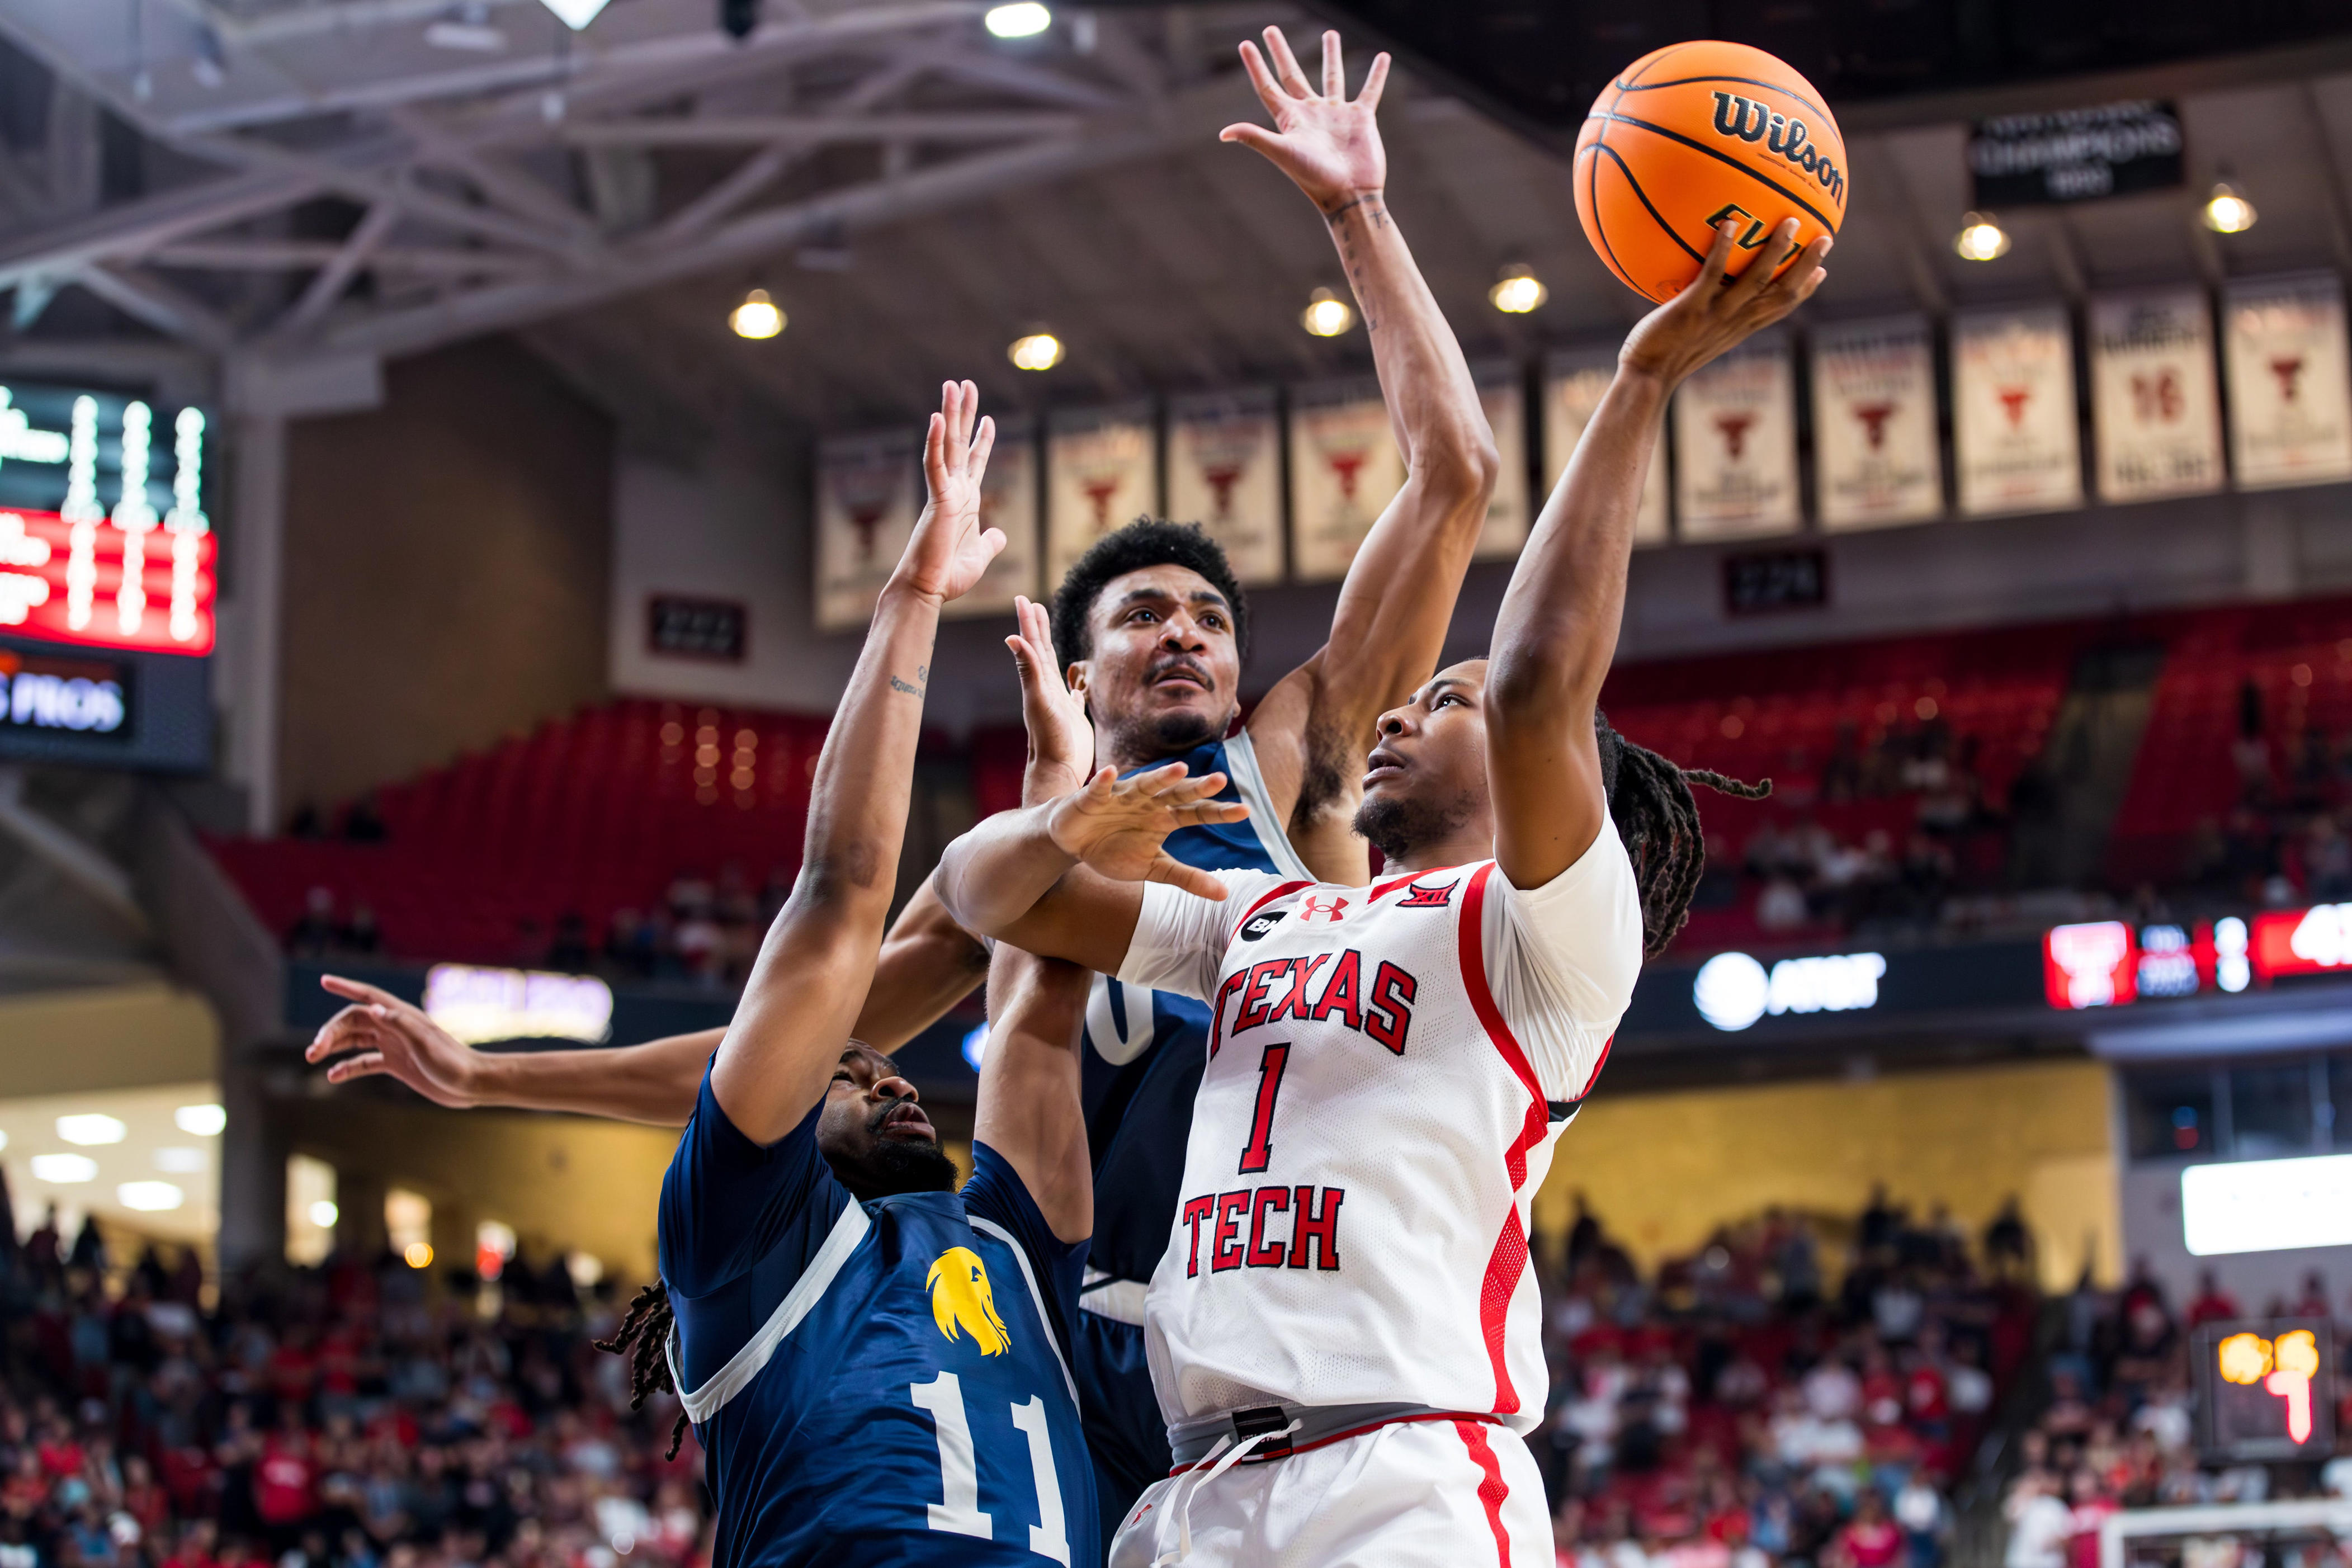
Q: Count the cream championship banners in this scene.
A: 12